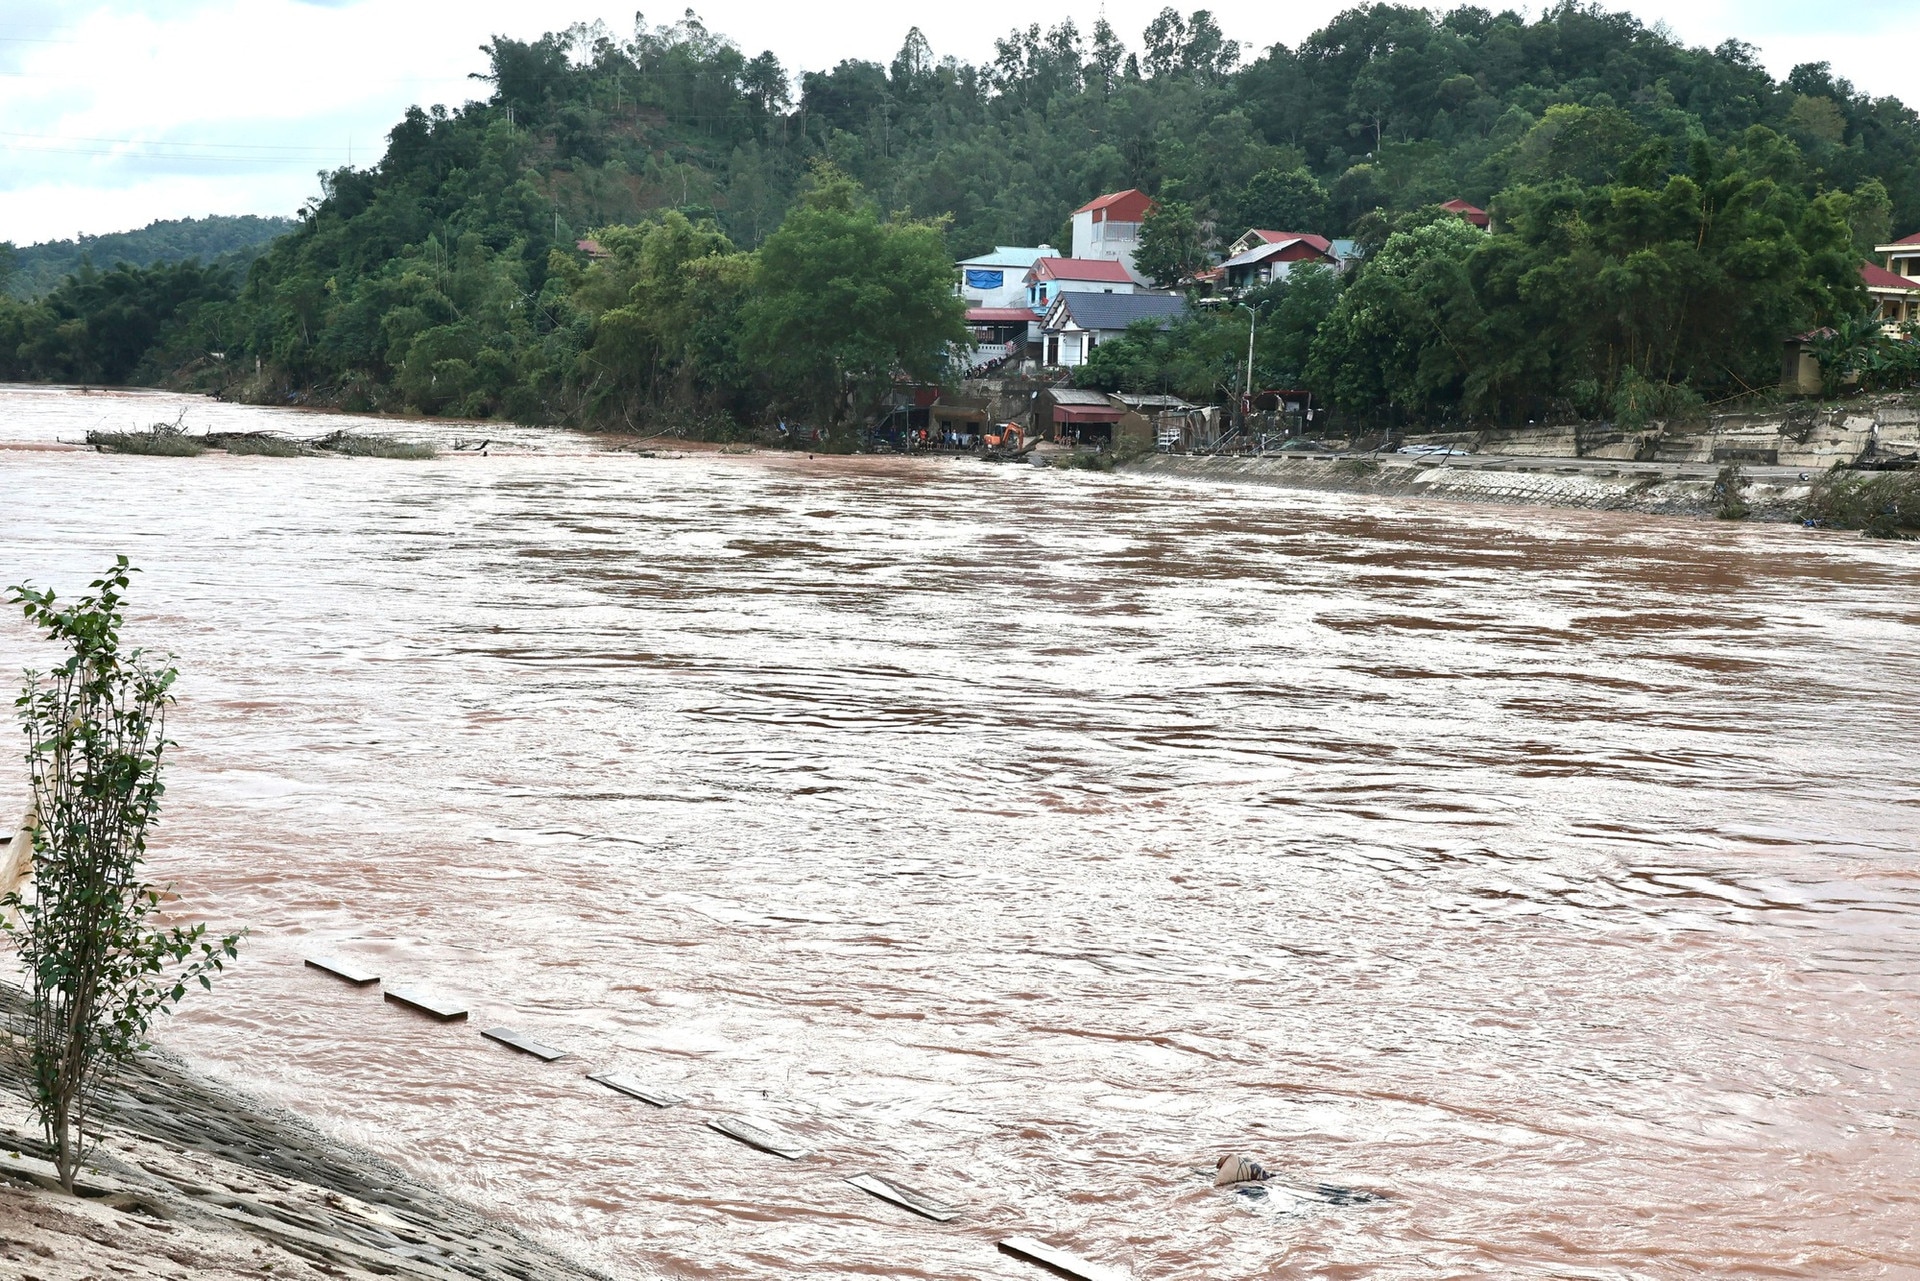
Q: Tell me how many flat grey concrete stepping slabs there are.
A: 7